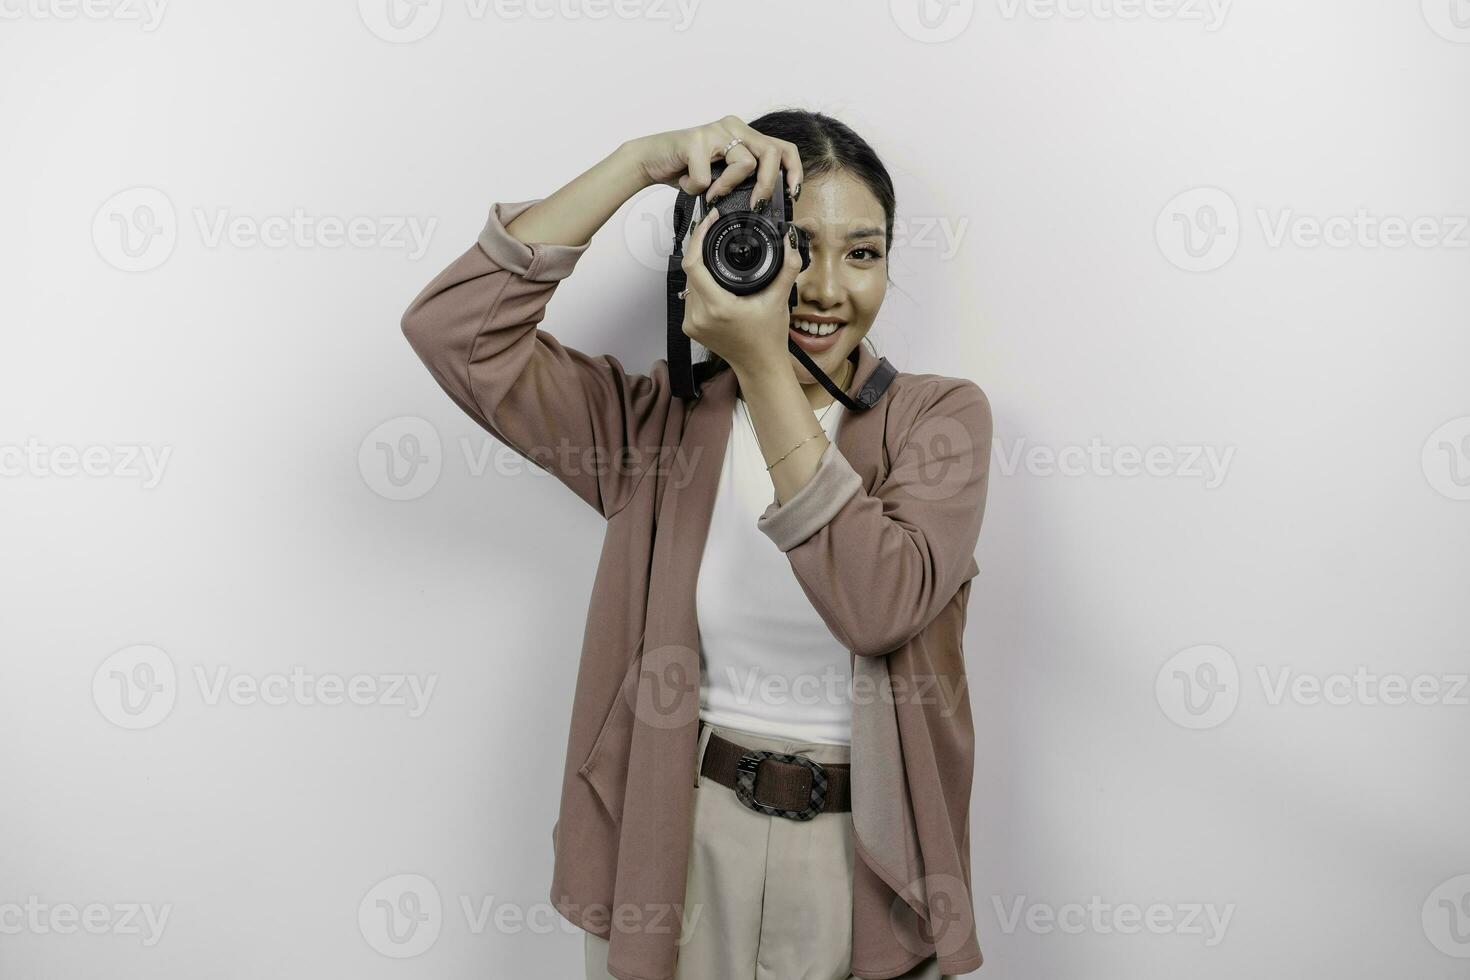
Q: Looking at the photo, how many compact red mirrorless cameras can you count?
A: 0